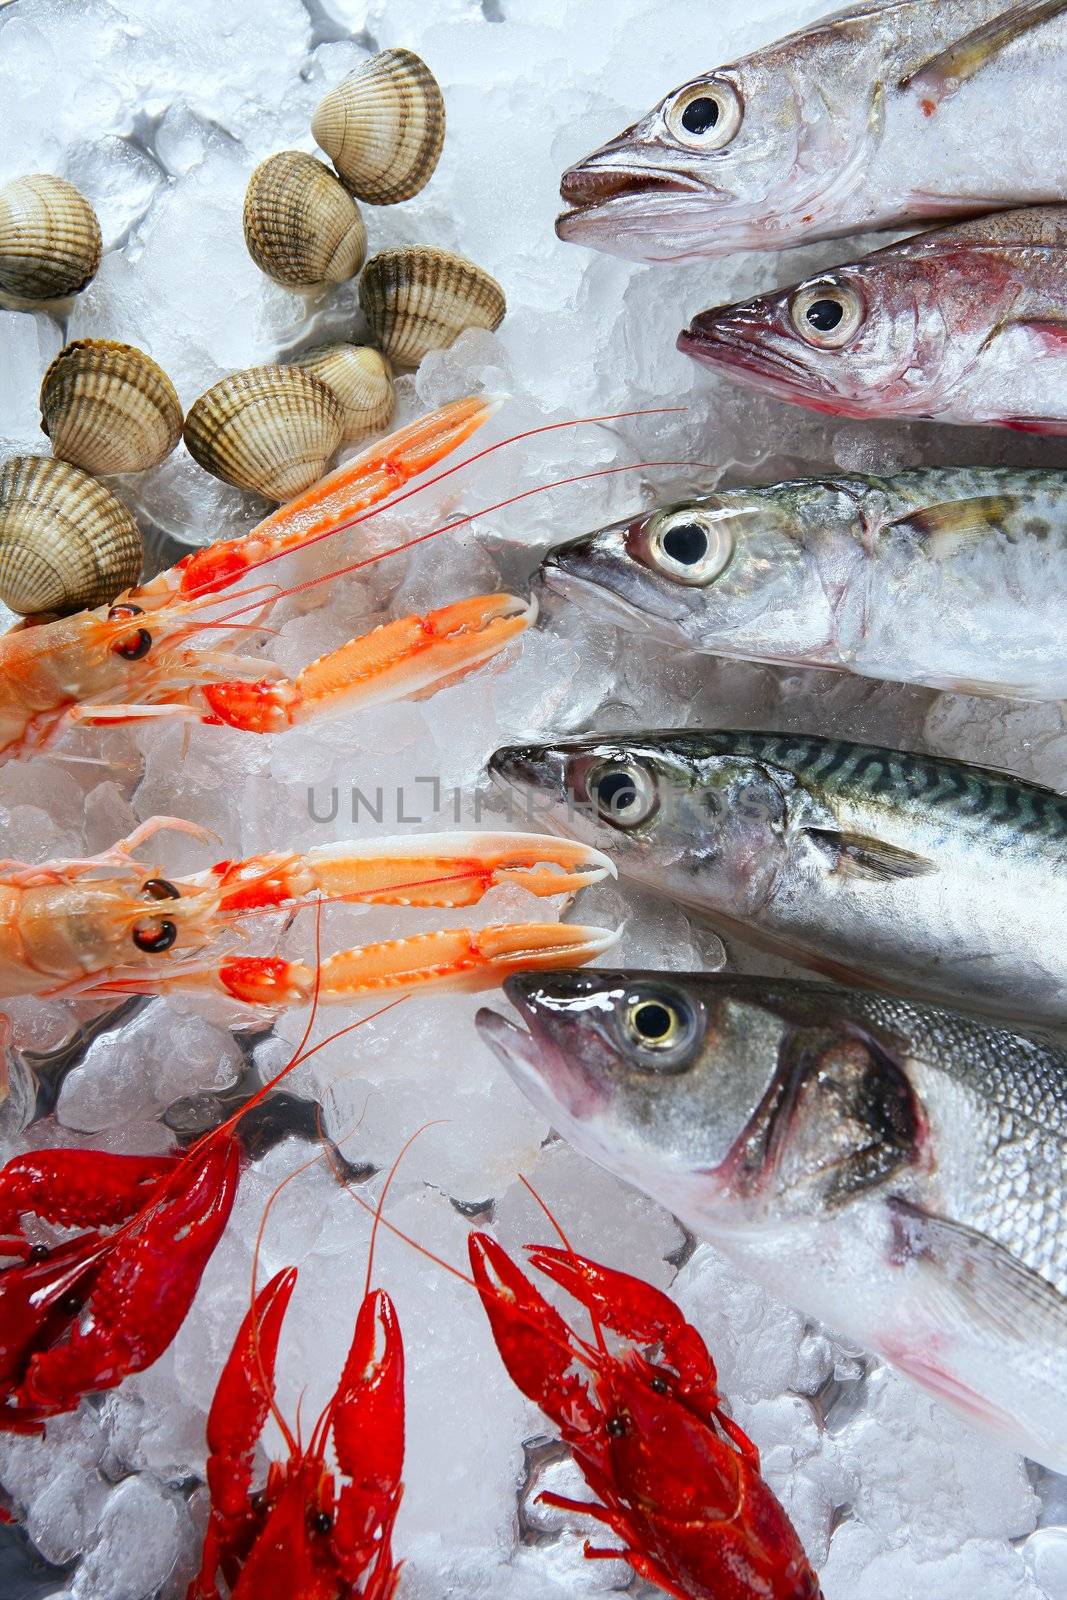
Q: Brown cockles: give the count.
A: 8